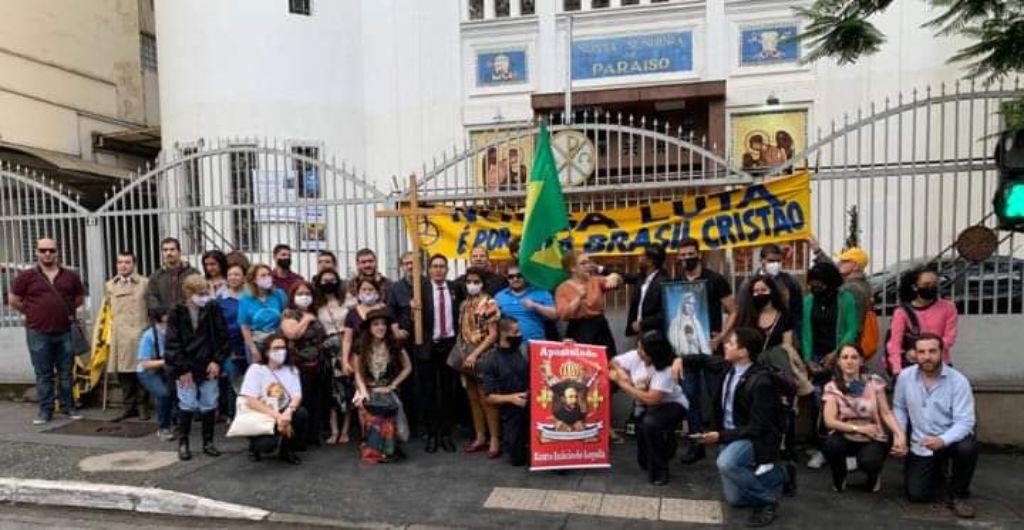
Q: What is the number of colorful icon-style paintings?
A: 2